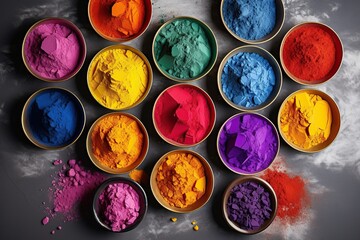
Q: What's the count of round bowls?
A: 15